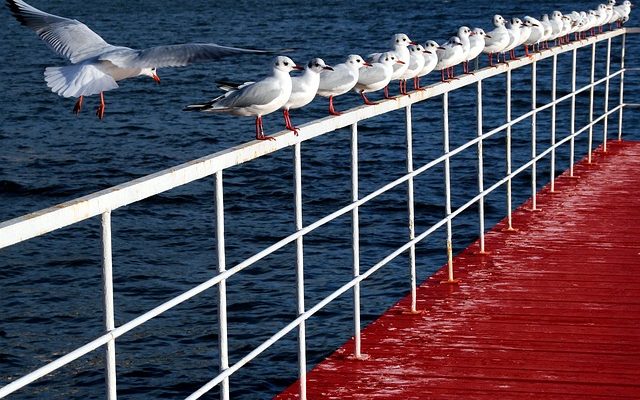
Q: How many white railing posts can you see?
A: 14